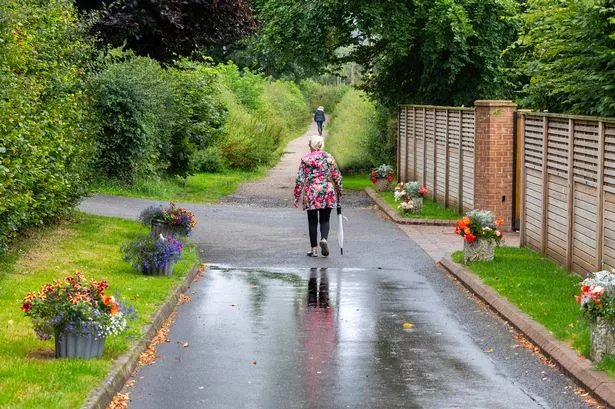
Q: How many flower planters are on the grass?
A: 7